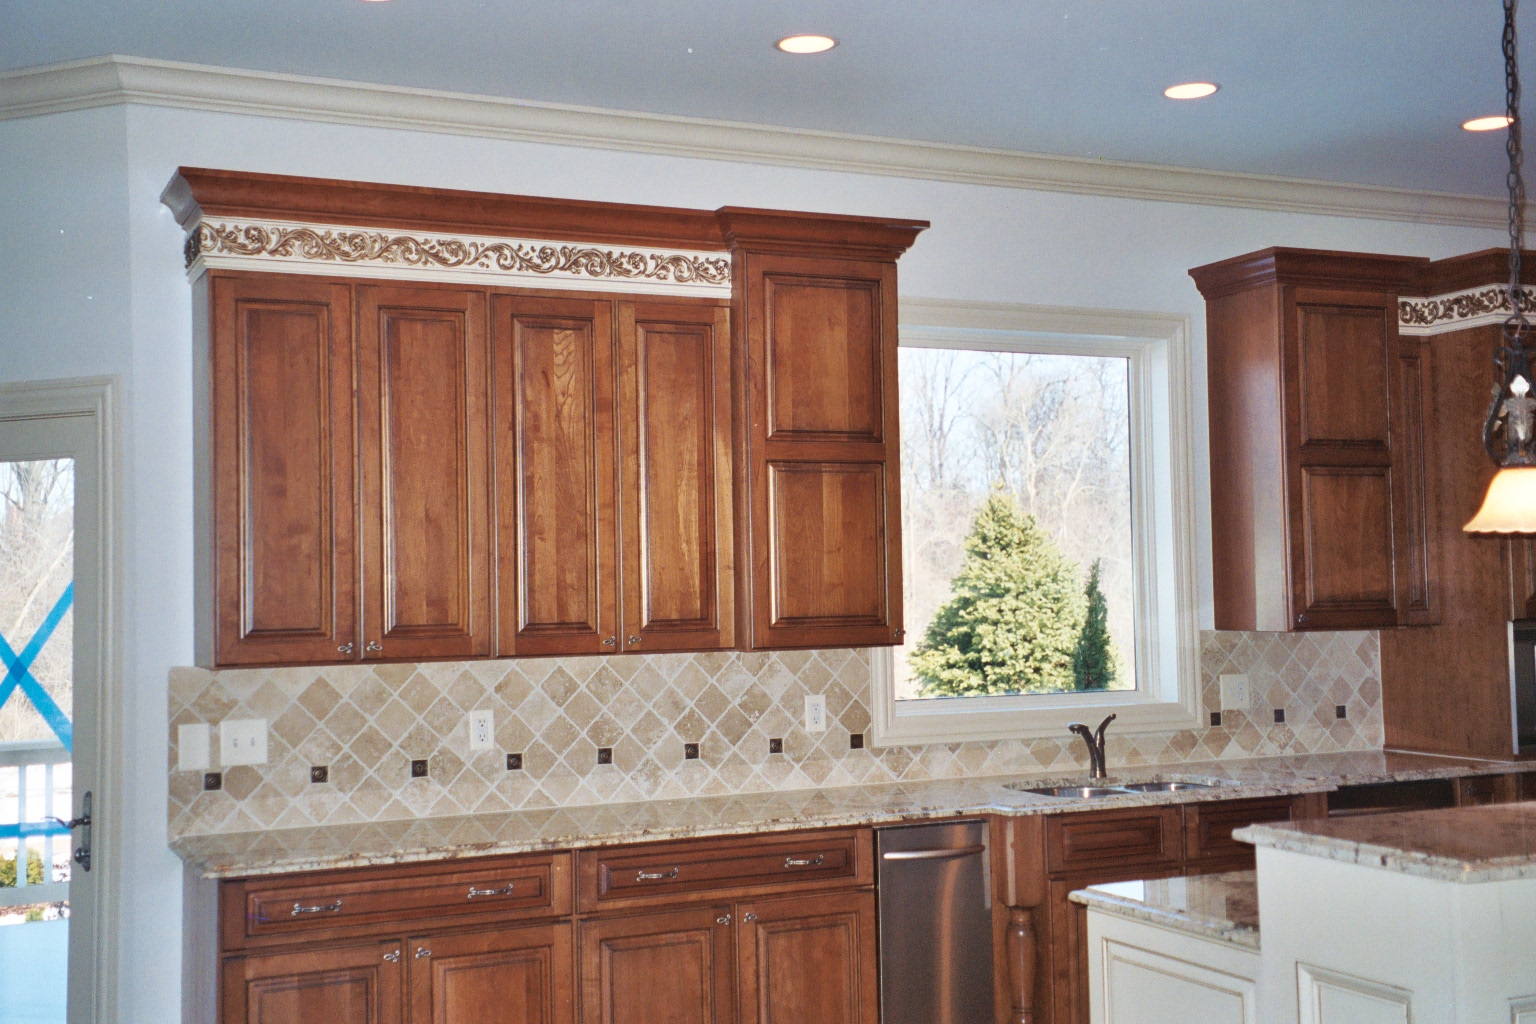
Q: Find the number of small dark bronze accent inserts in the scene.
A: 11